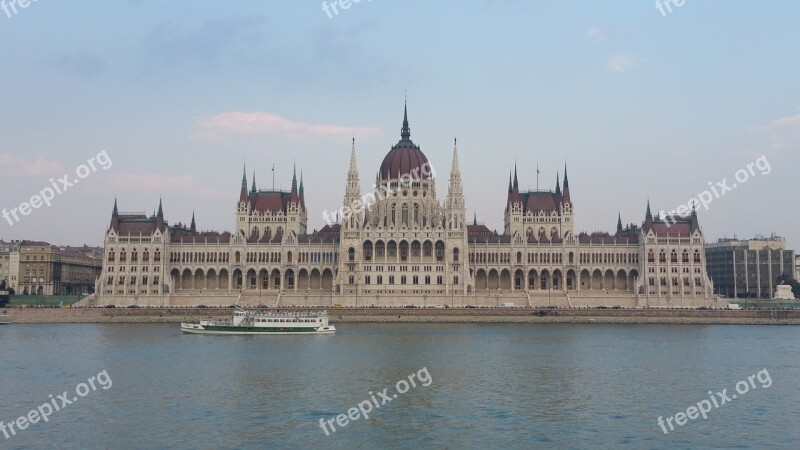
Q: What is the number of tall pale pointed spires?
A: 2